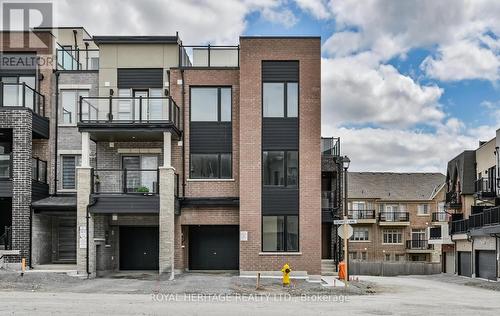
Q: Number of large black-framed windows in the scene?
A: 5